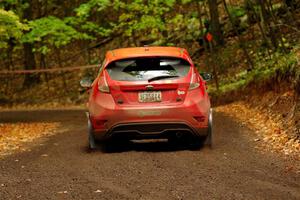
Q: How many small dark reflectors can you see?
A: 2